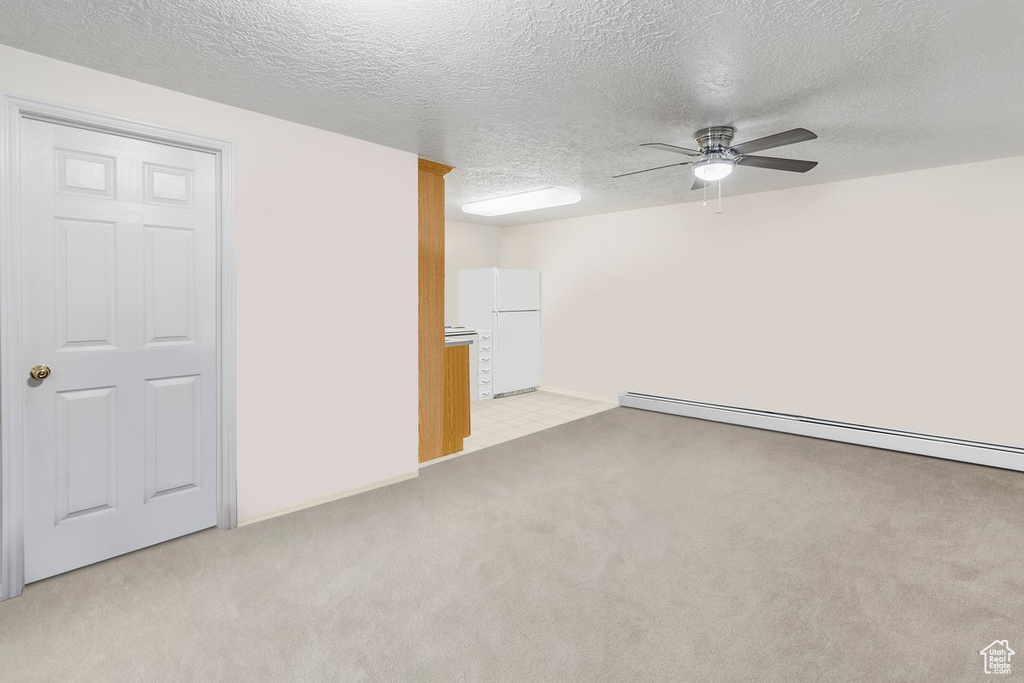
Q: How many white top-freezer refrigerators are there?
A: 1